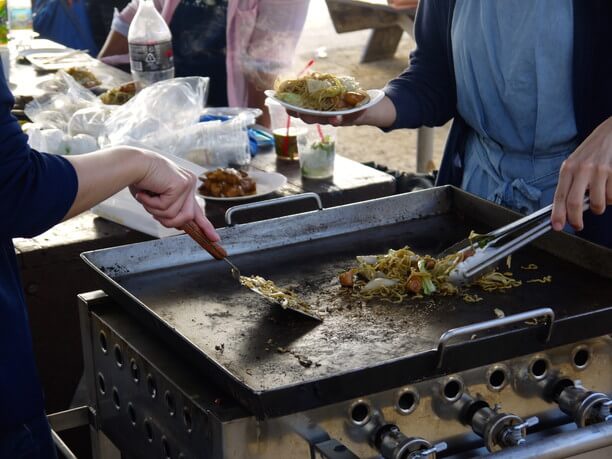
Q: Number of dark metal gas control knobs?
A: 3